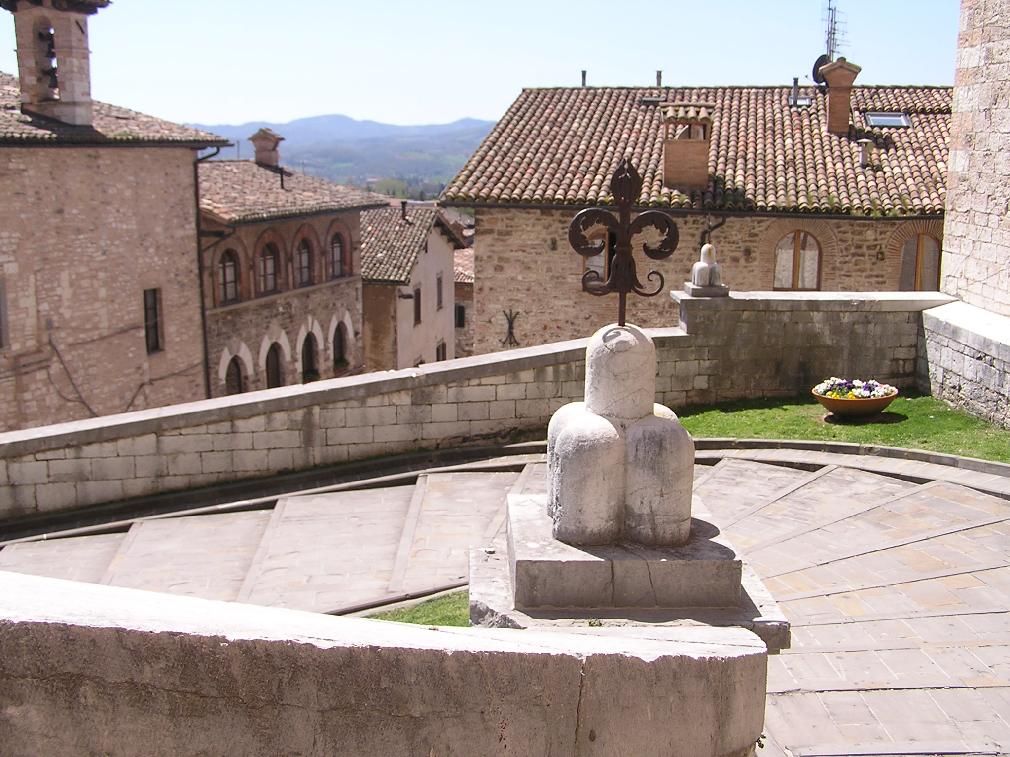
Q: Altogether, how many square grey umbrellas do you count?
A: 0